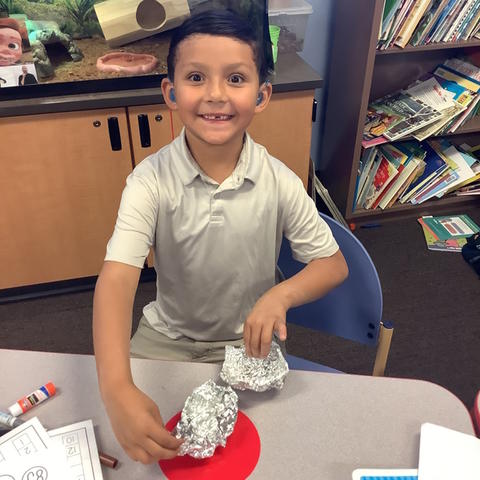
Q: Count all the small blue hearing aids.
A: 2